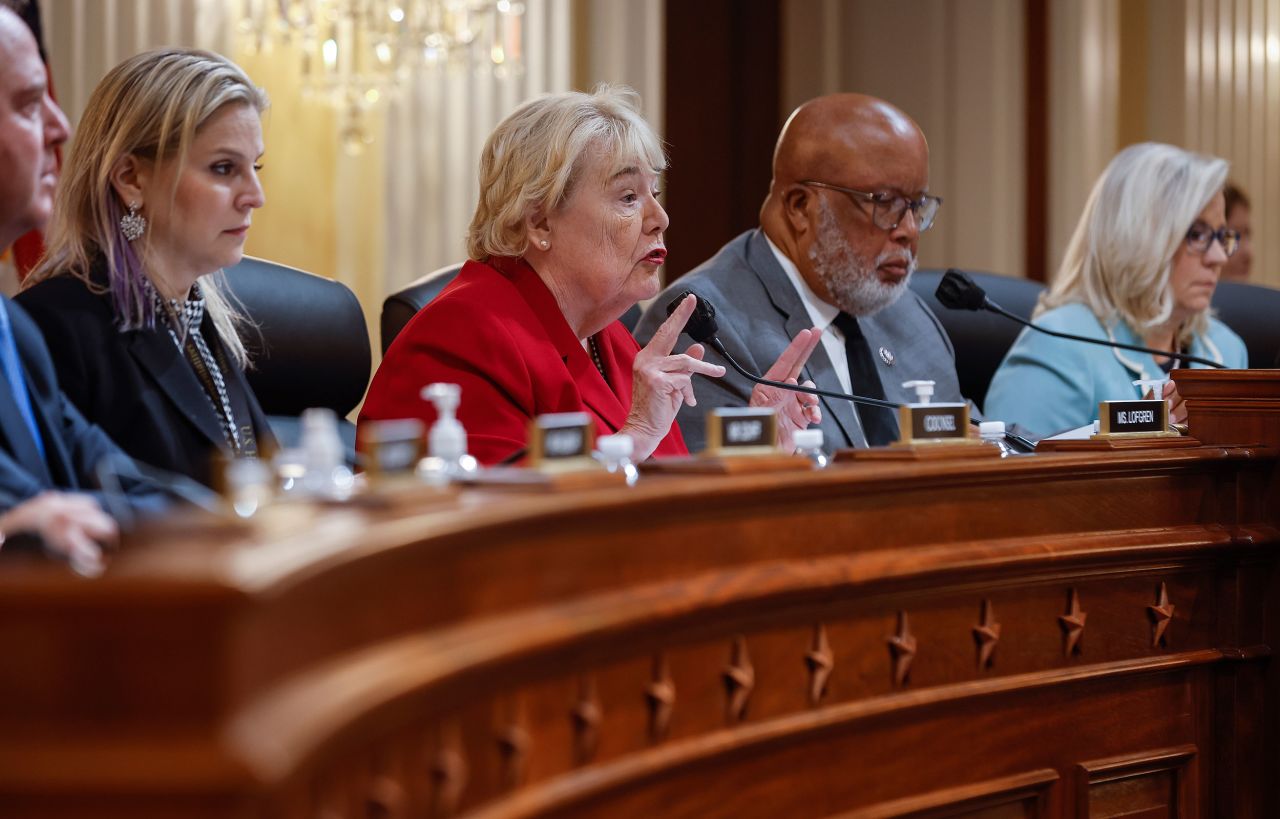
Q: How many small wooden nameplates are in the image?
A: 5